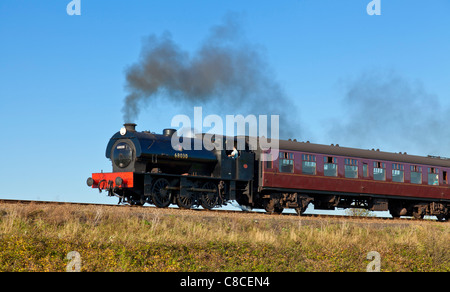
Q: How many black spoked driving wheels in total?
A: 3